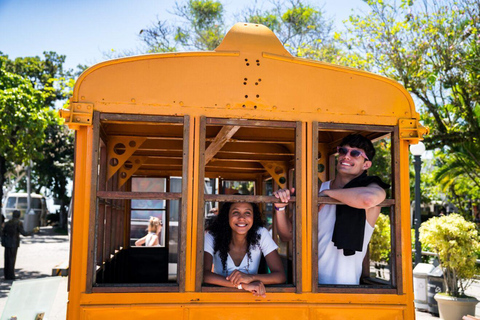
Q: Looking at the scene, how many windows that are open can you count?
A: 3